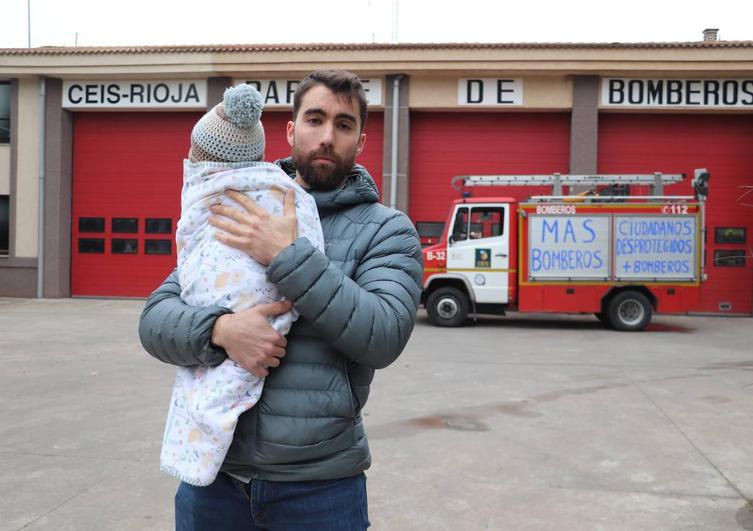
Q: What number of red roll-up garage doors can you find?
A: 4